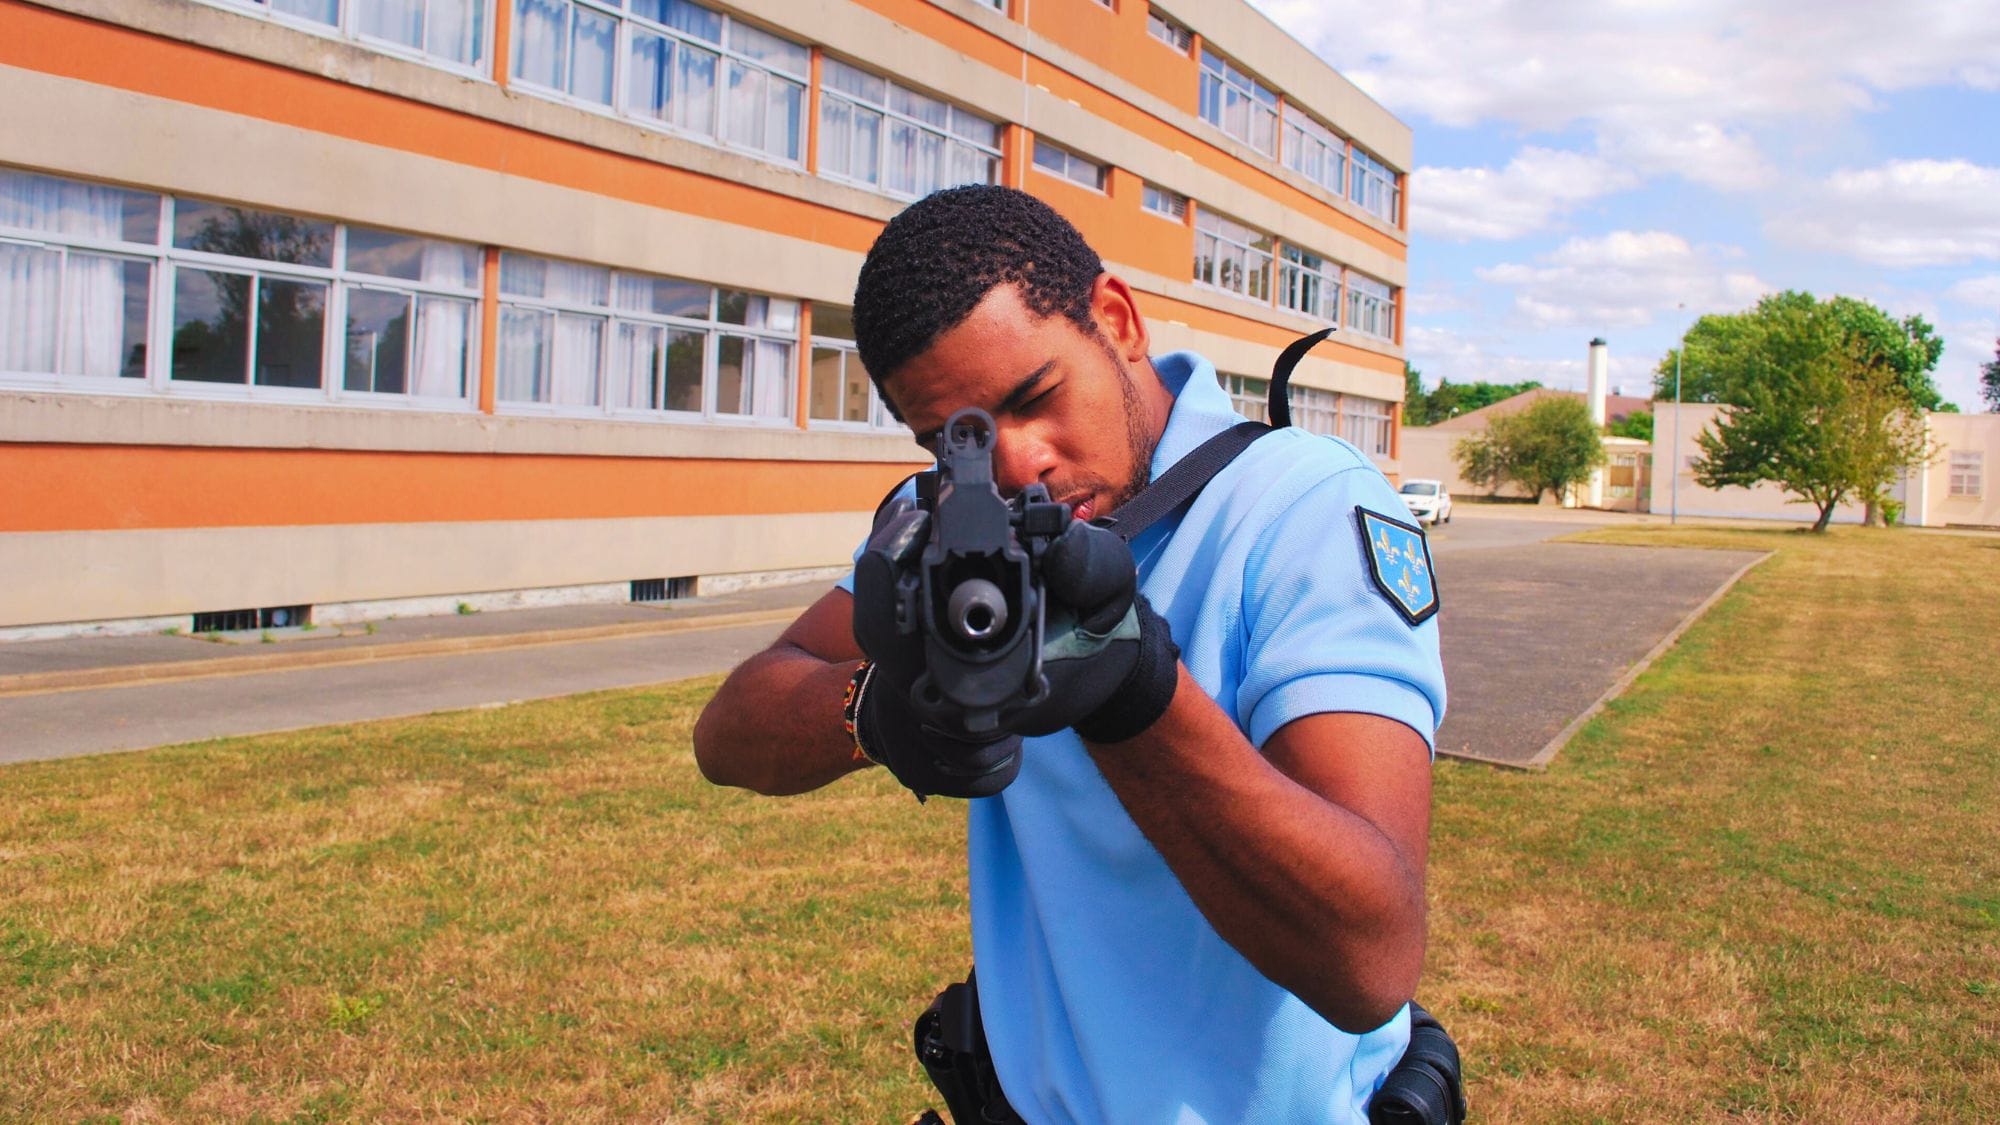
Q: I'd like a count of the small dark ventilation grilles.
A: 2